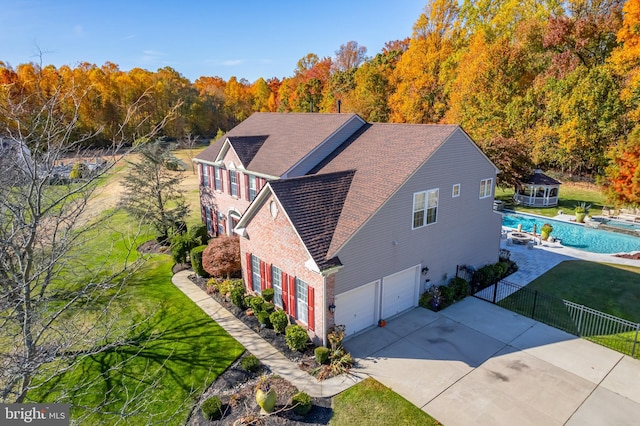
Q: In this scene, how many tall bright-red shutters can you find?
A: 6